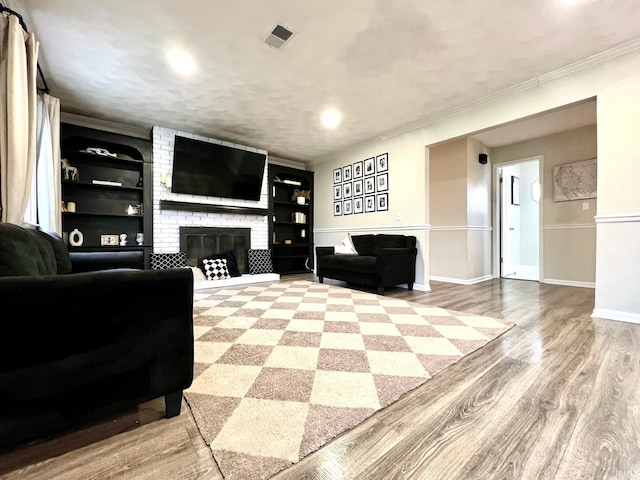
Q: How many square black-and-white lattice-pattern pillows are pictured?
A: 2